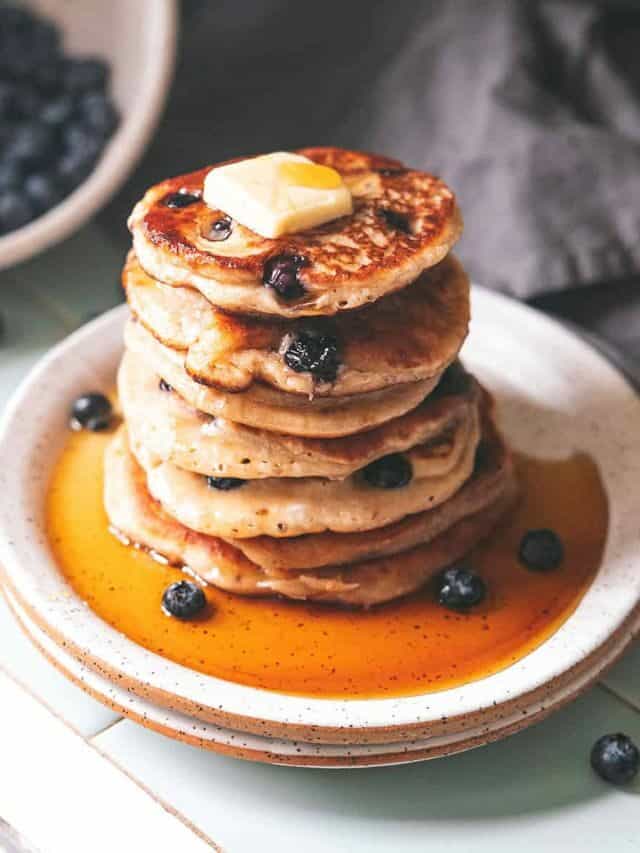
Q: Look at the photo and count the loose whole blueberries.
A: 5